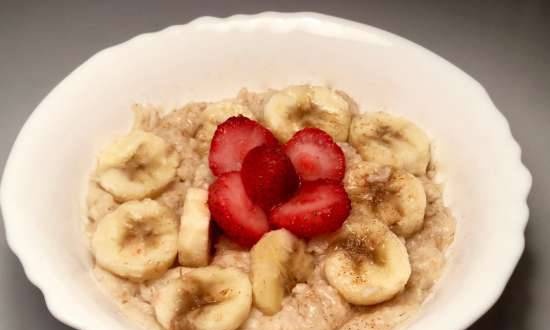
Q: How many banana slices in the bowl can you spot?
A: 10